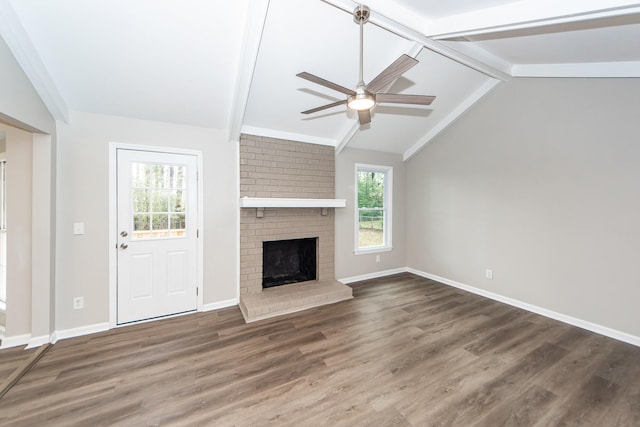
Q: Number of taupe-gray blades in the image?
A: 5